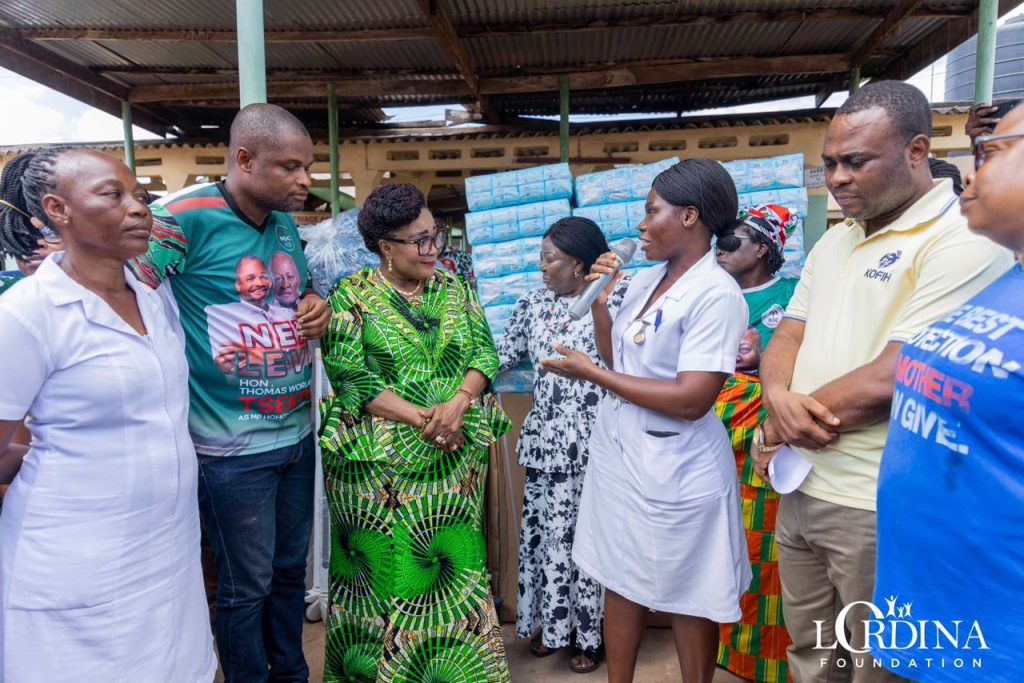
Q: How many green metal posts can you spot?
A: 6